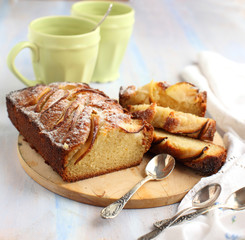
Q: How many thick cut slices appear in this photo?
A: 3